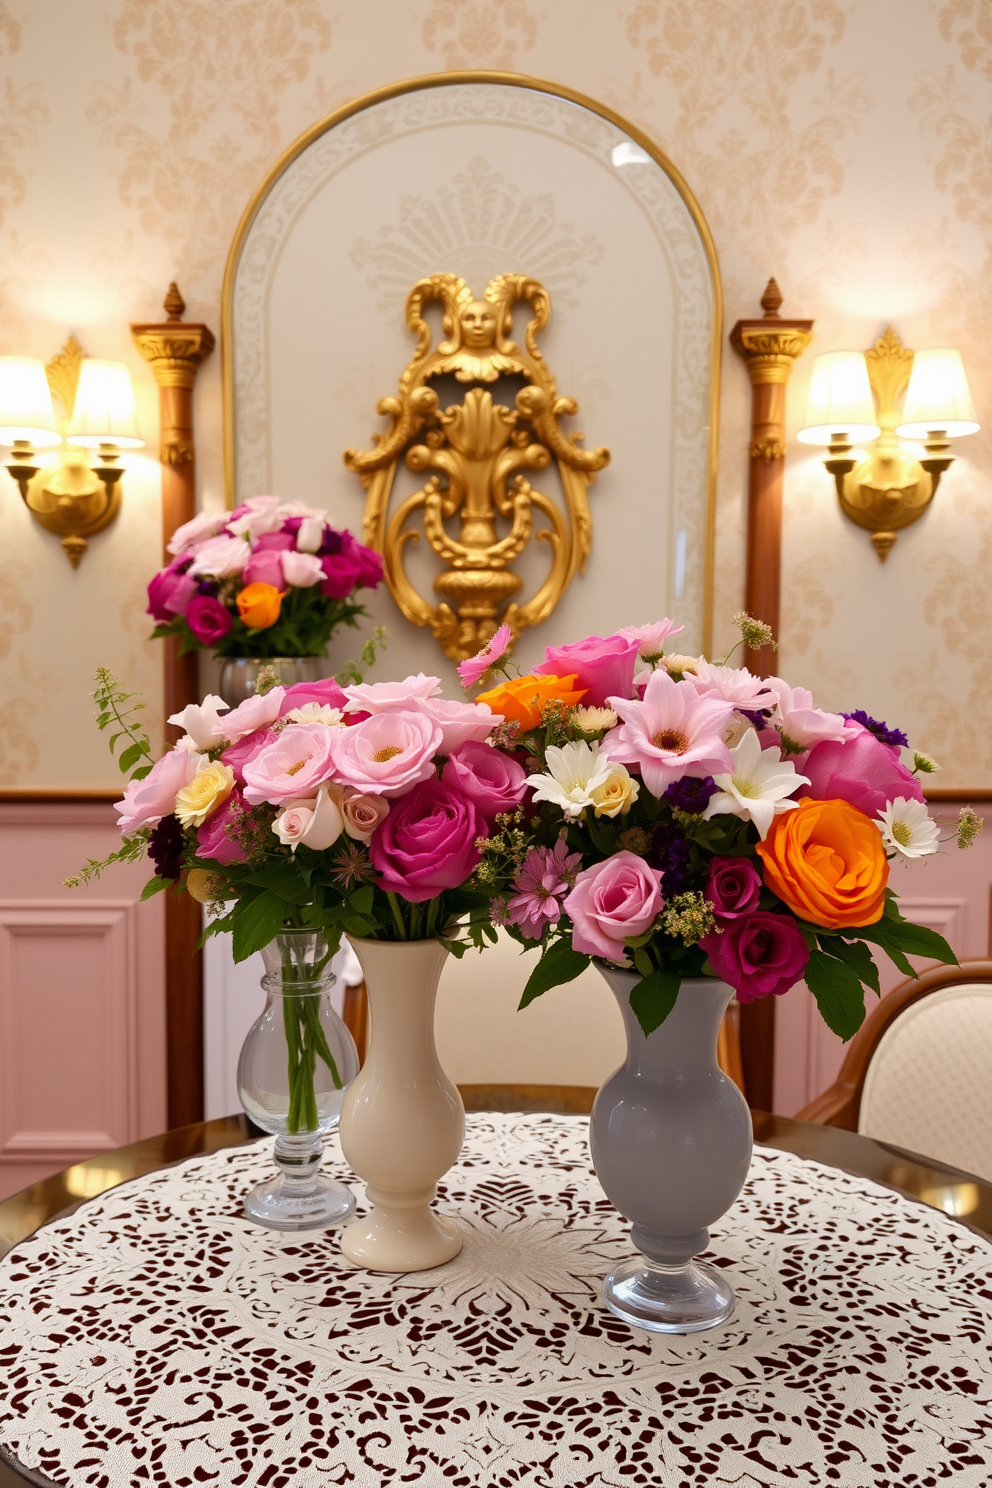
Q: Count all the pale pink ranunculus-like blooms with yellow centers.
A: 2